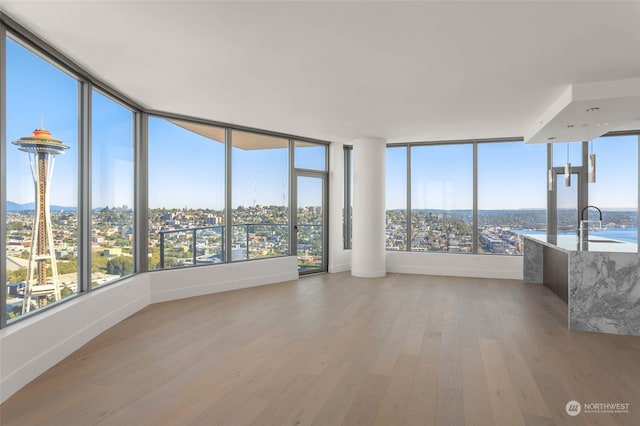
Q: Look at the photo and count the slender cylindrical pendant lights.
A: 3